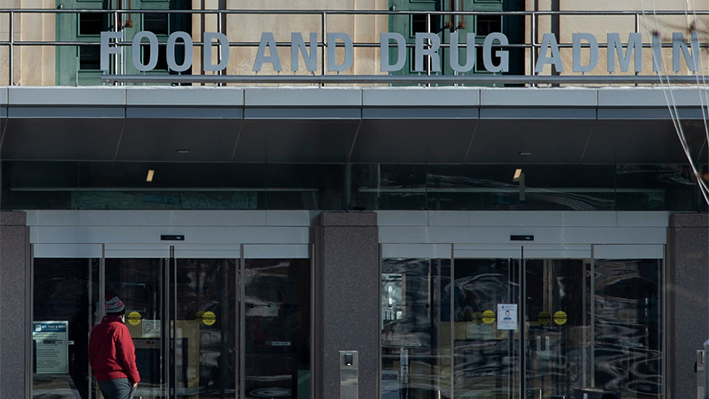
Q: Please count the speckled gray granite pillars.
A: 3